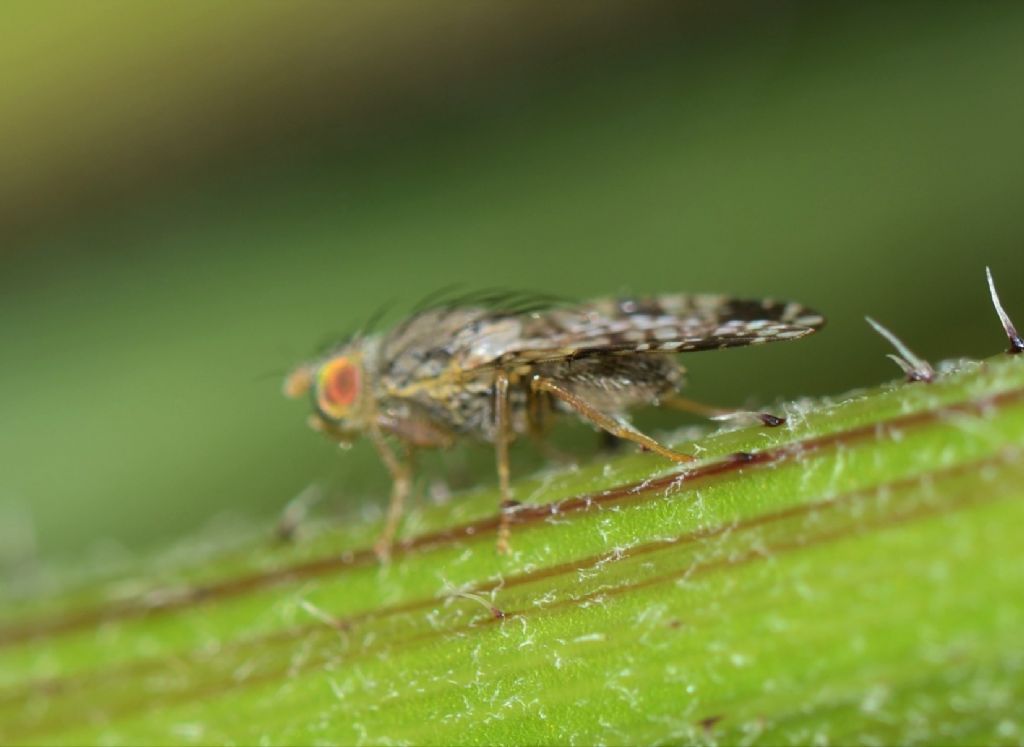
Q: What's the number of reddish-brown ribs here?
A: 3